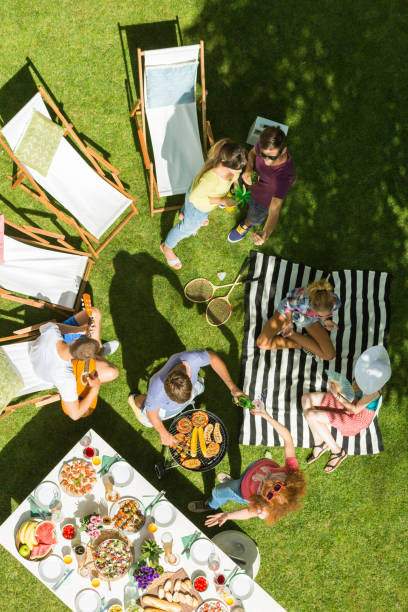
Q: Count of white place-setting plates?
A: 7